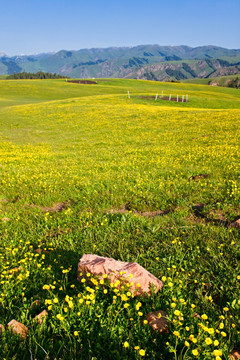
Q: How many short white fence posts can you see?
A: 7